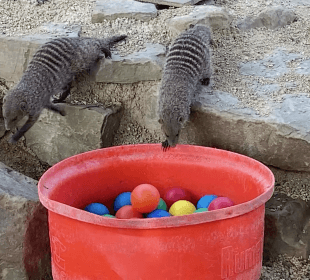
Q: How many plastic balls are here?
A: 12